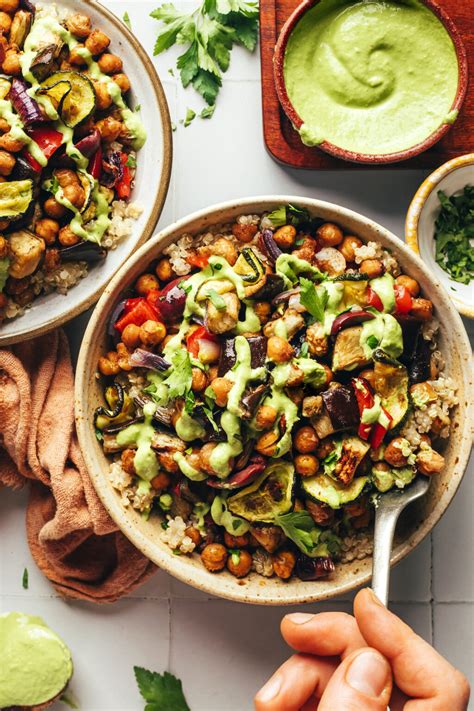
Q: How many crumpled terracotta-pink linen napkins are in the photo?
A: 1